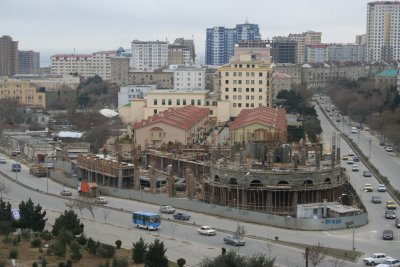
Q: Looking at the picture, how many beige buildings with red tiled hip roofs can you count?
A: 2